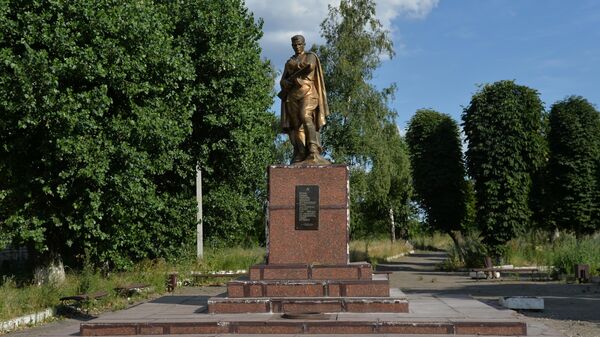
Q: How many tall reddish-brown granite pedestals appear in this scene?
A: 1